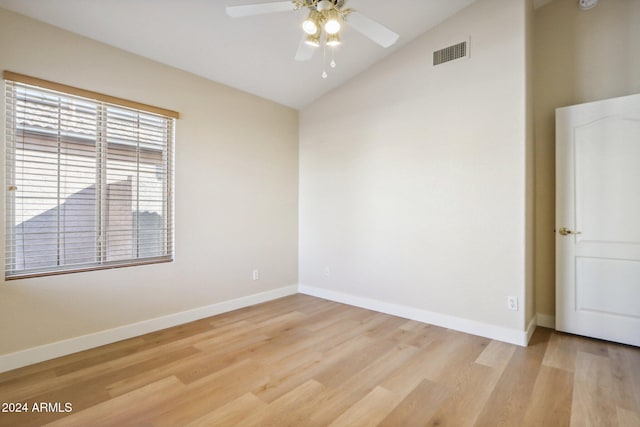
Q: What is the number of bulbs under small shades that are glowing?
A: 4